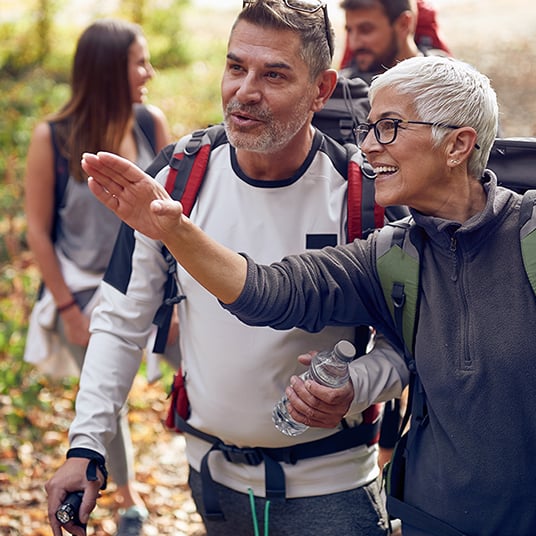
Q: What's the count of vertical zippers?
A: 1